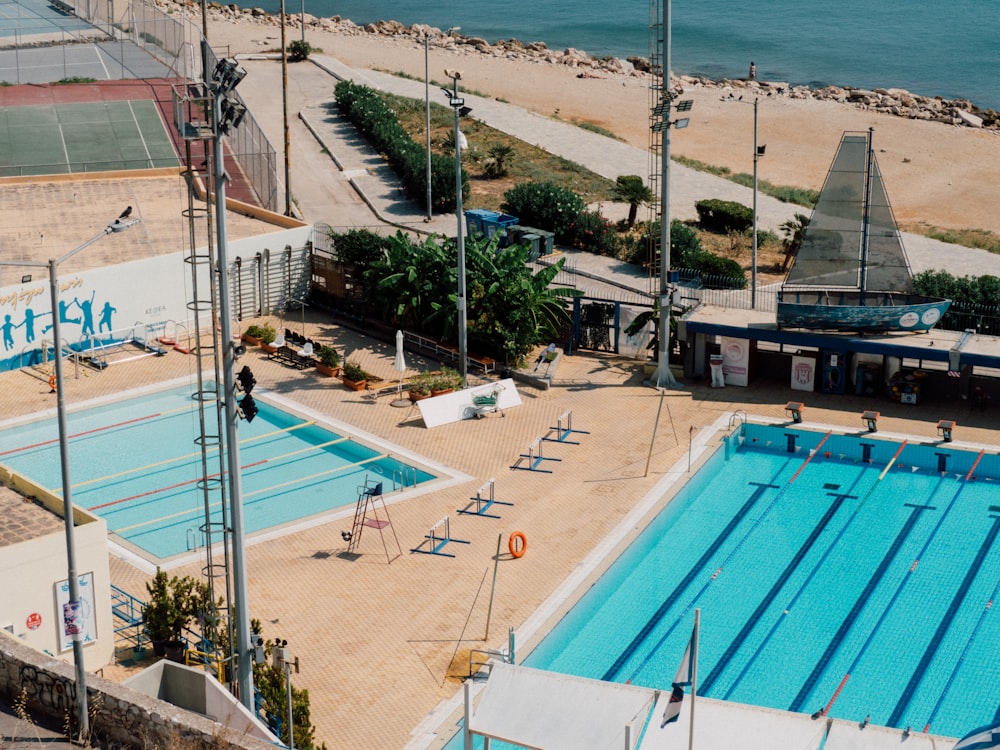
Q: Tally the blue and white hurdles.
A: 4